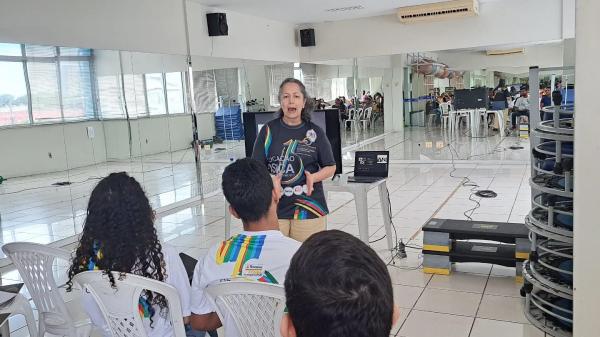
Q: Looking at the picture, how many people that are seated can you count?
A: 3